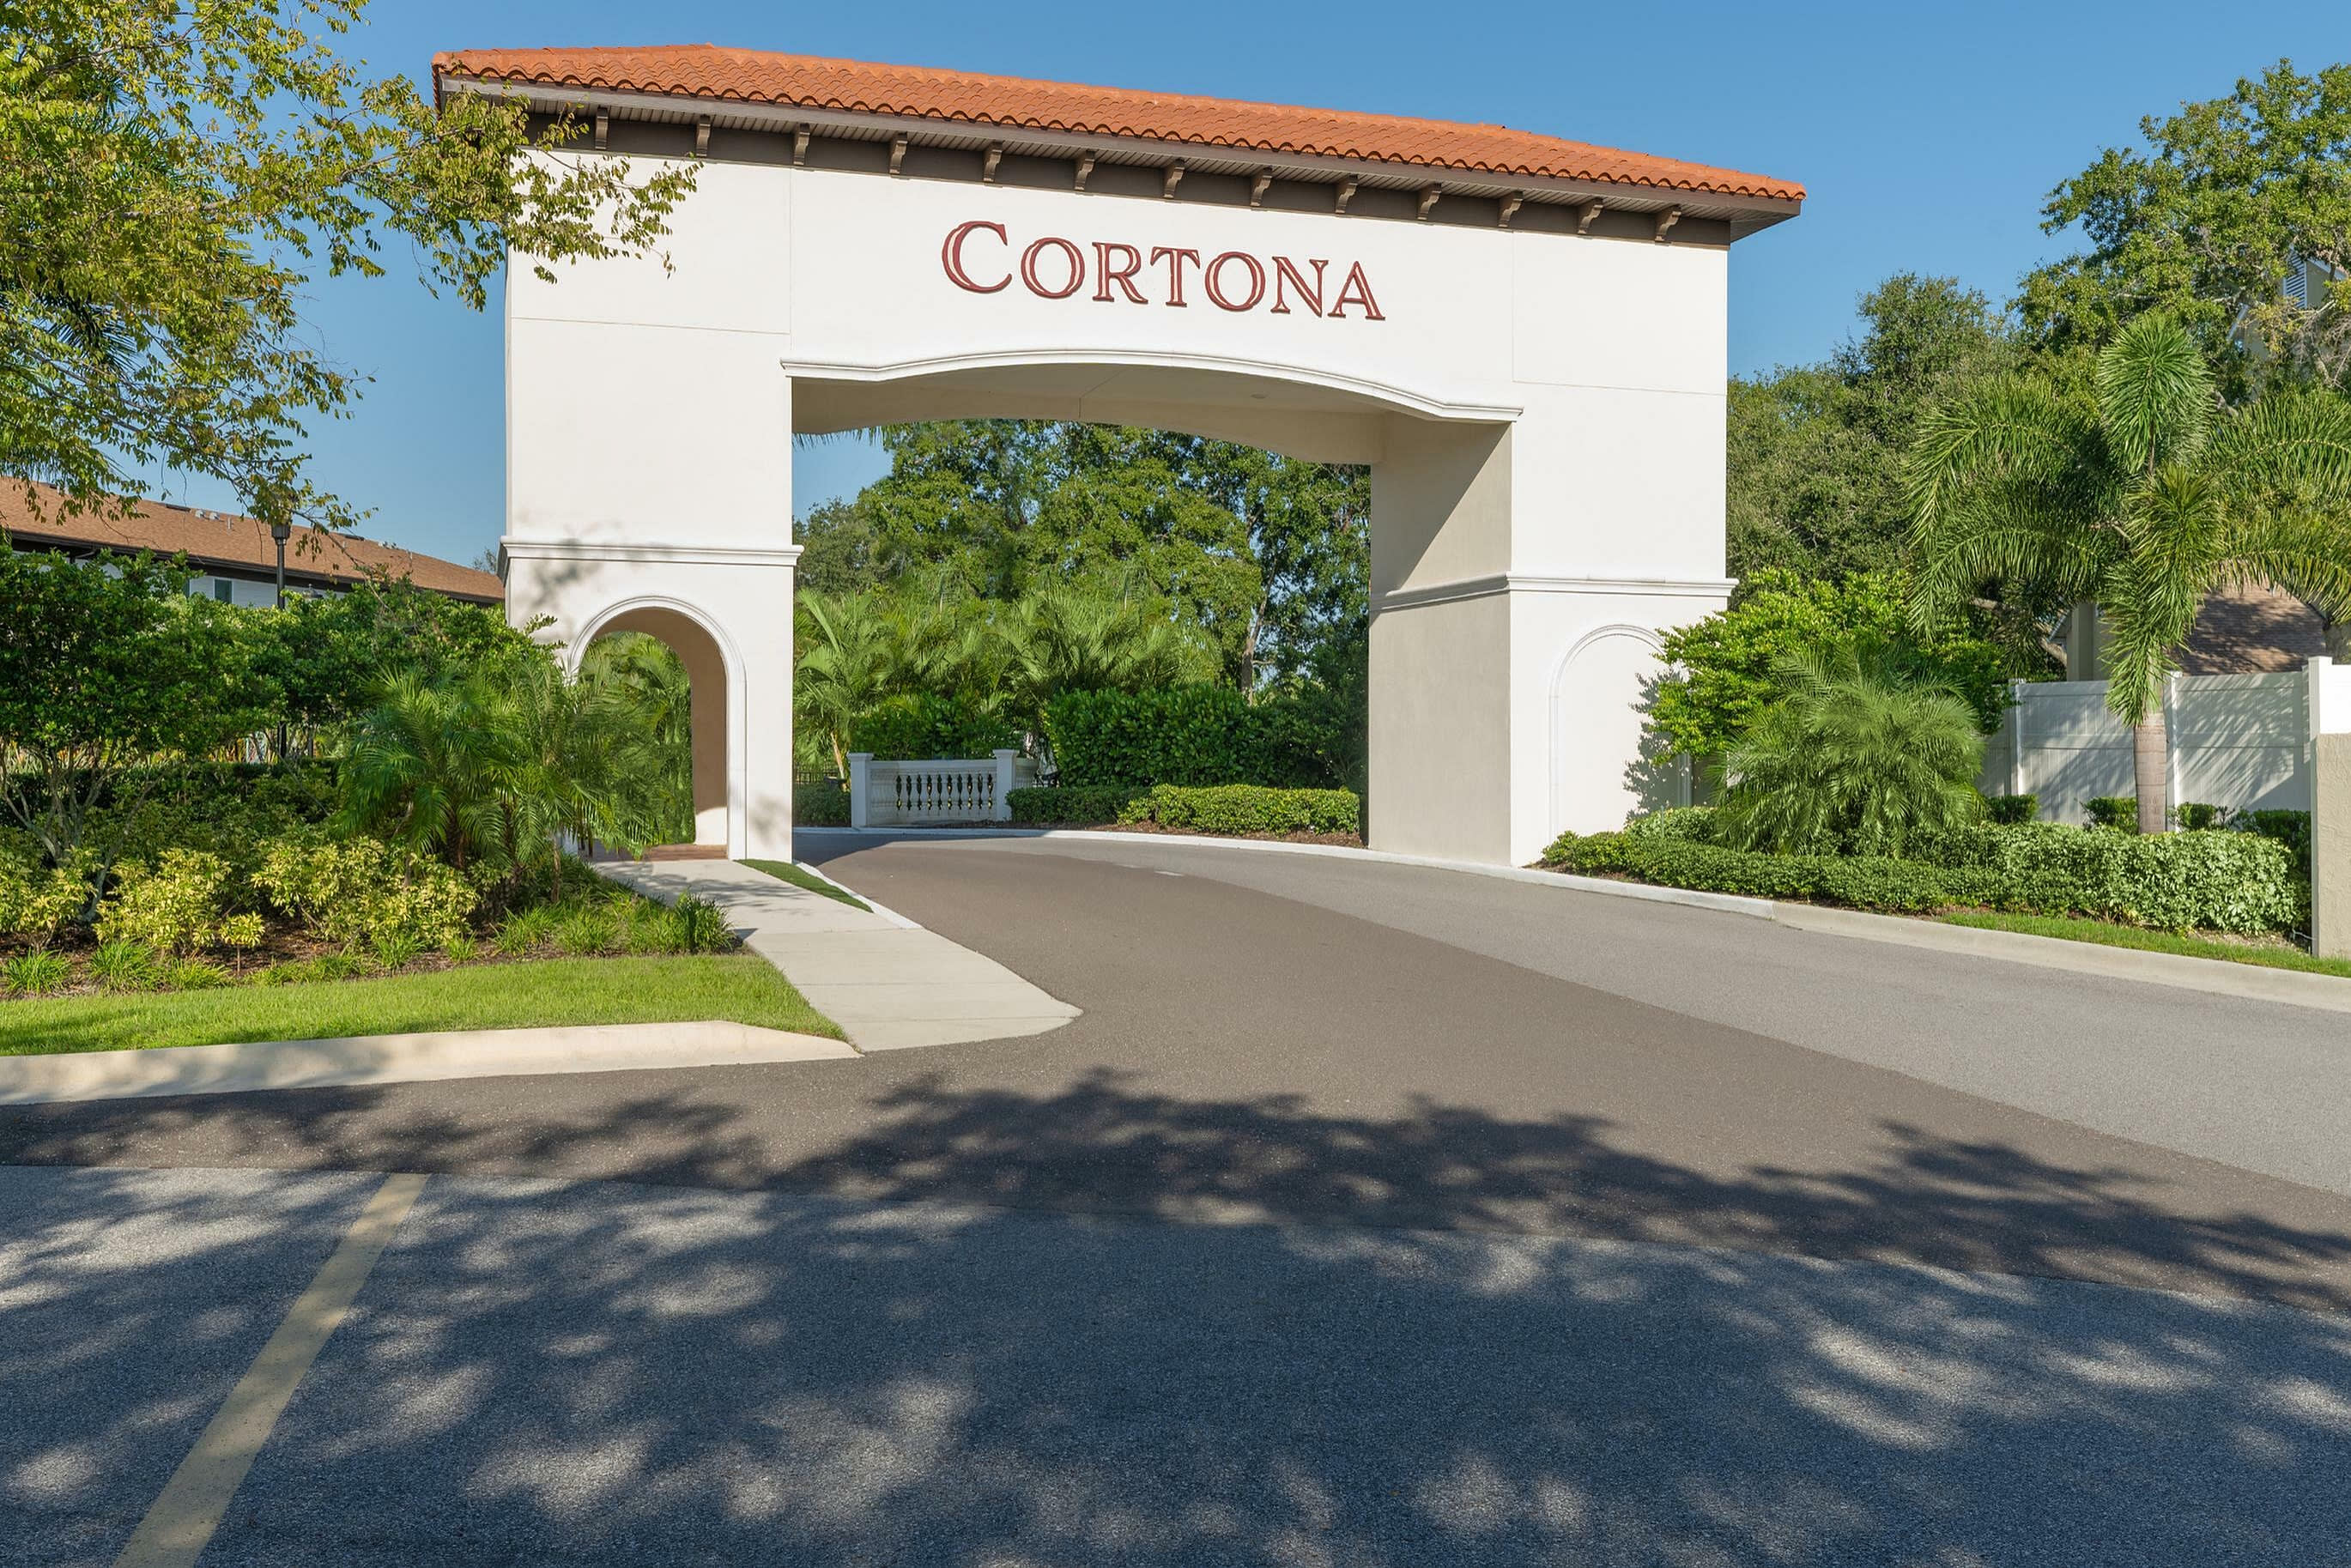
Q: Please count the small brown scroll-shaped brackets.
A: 13